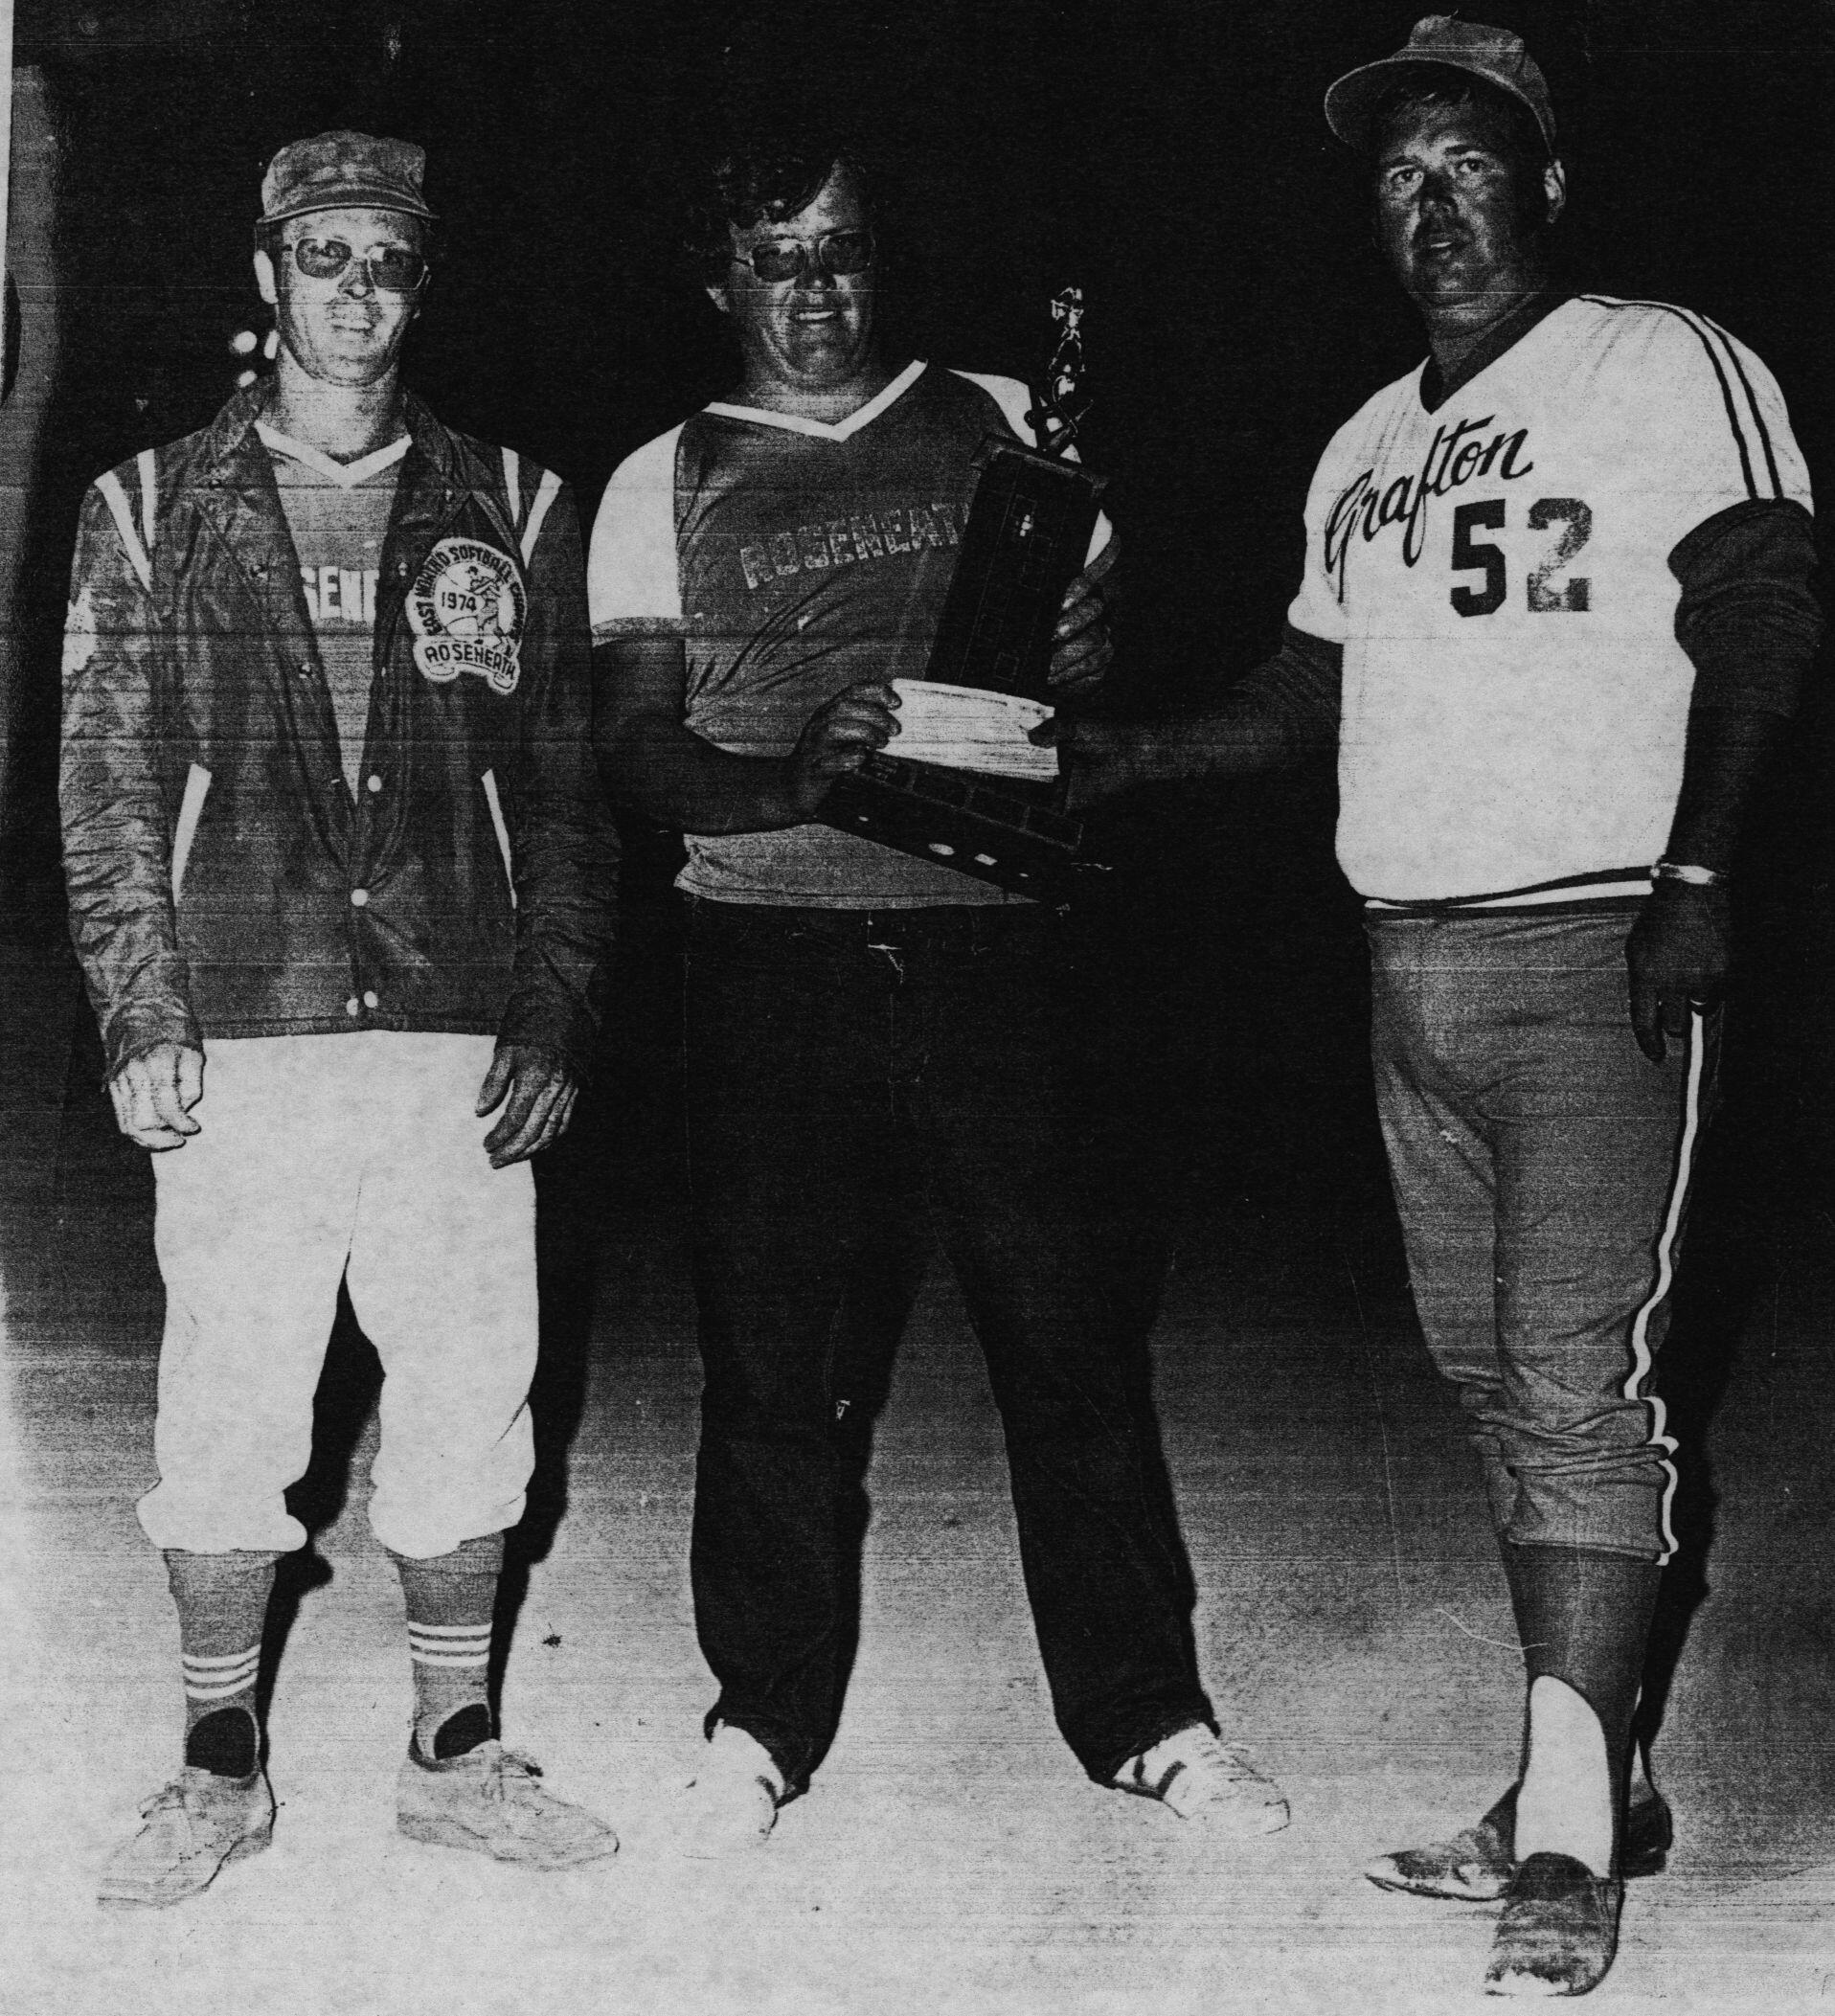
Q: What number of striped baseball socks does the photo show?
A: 2